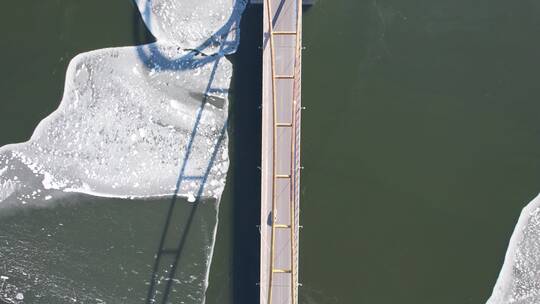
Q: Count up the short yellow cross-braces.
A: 6